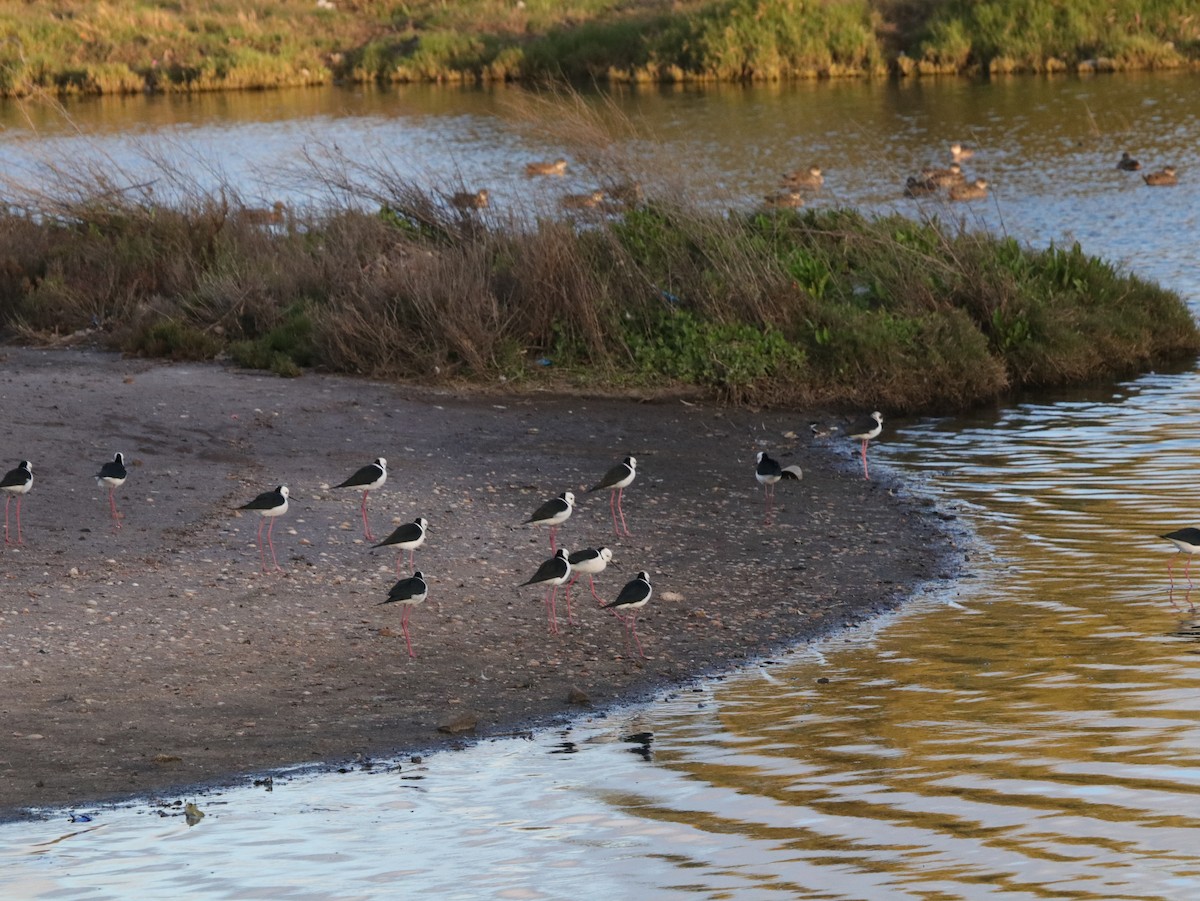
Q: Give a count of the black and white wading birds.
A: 14